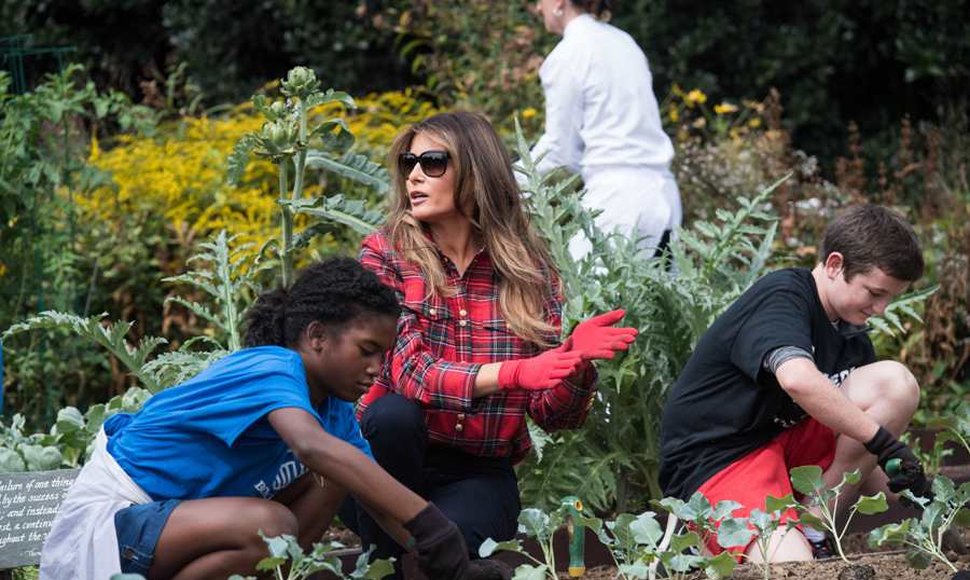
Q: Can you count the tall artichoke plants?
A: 1